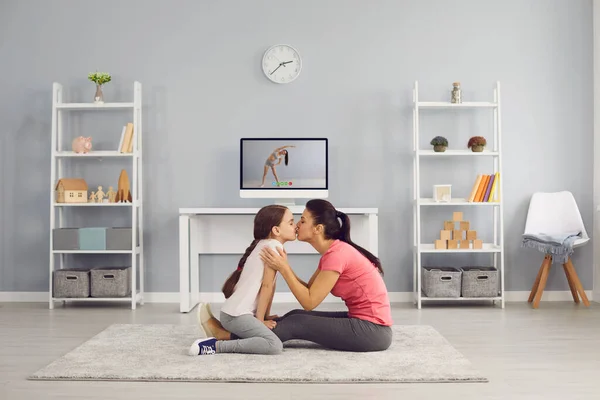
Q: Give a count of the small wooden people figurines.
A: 3